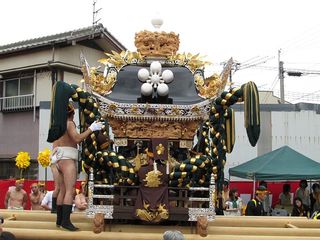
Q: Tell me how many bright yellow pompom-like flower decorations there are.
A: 2